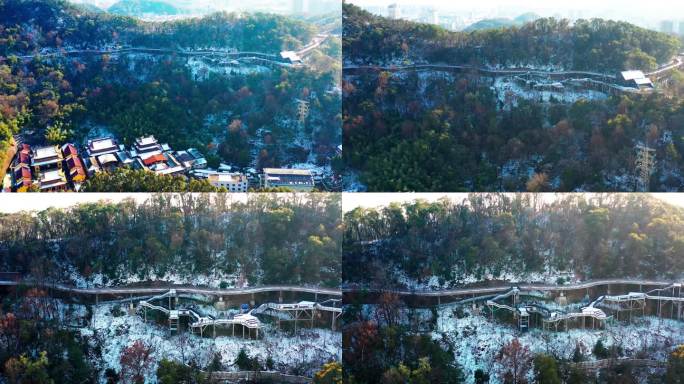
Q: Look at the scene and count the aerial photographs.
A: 4